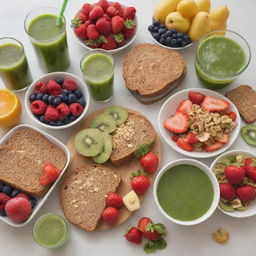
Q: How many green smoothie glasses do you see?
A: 5